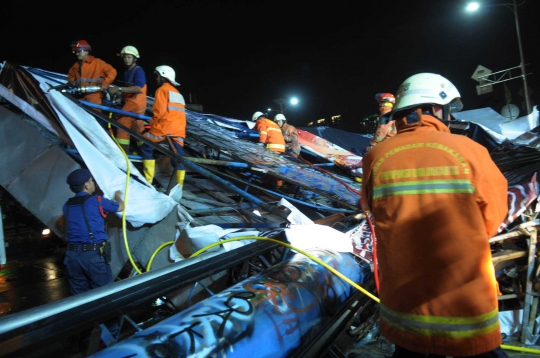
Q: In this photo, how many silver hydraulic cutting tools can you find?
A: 1